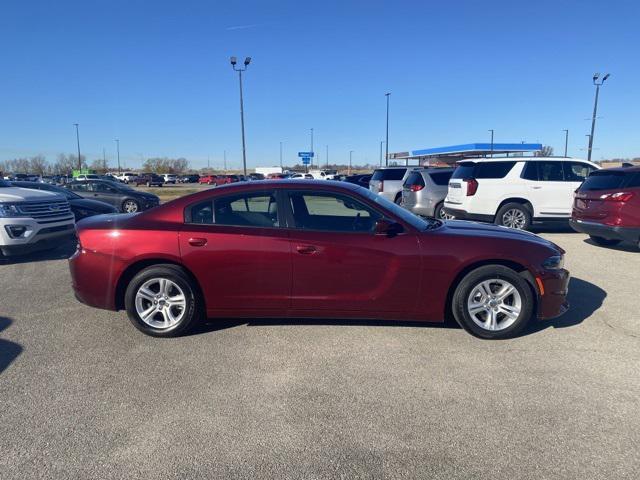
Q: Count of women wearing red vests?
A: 0